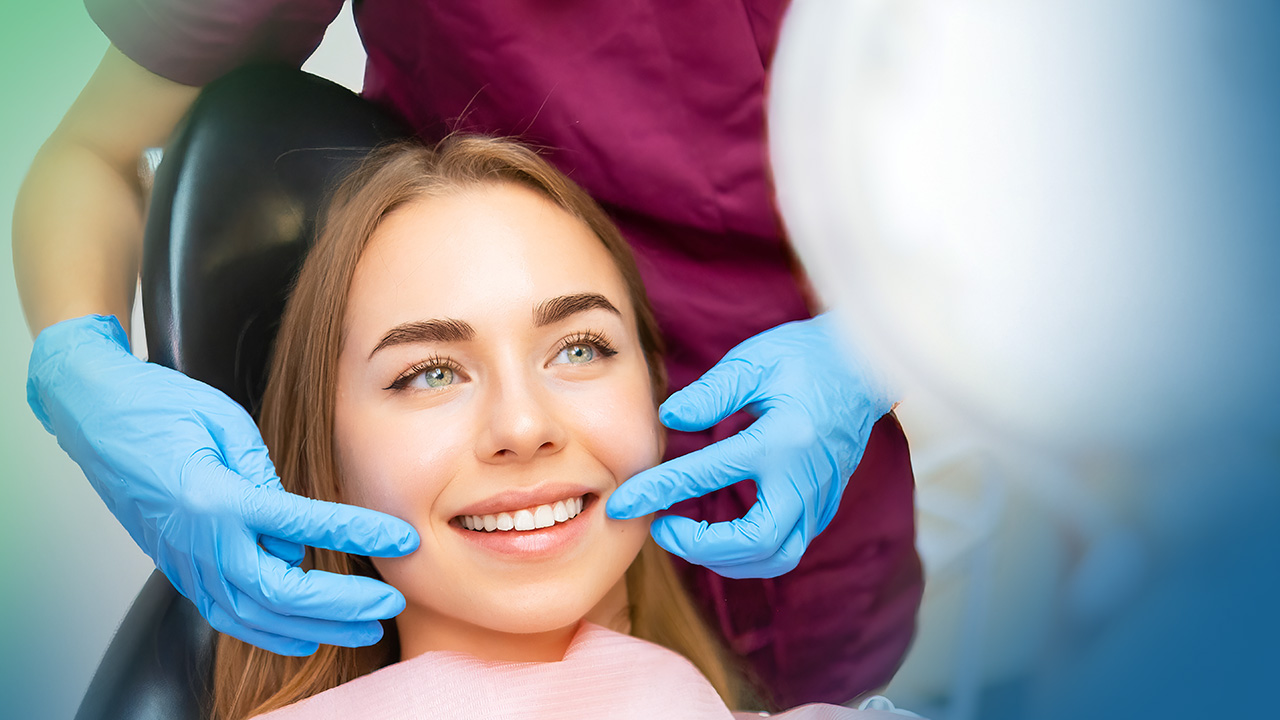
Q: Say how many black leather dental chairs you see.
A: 1